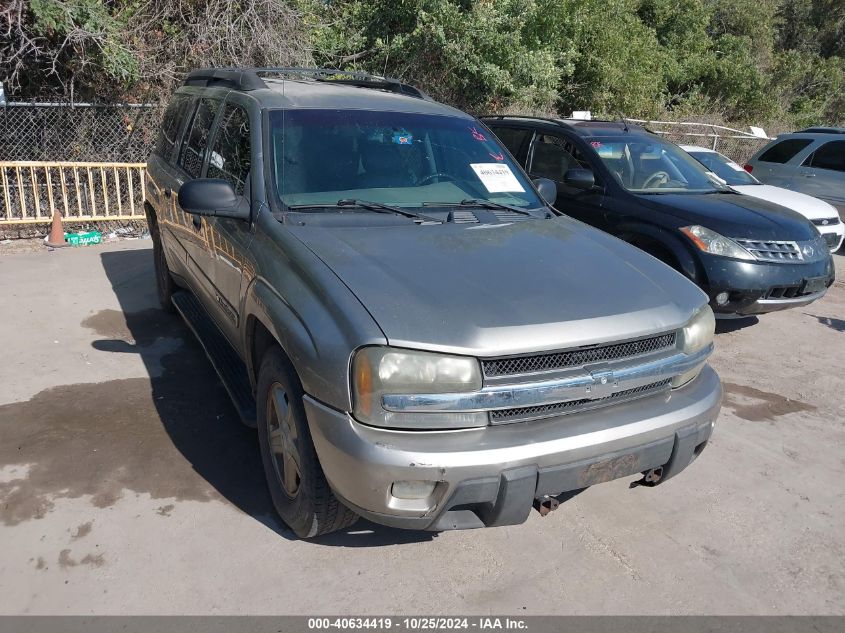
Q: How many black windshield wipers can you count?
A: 2